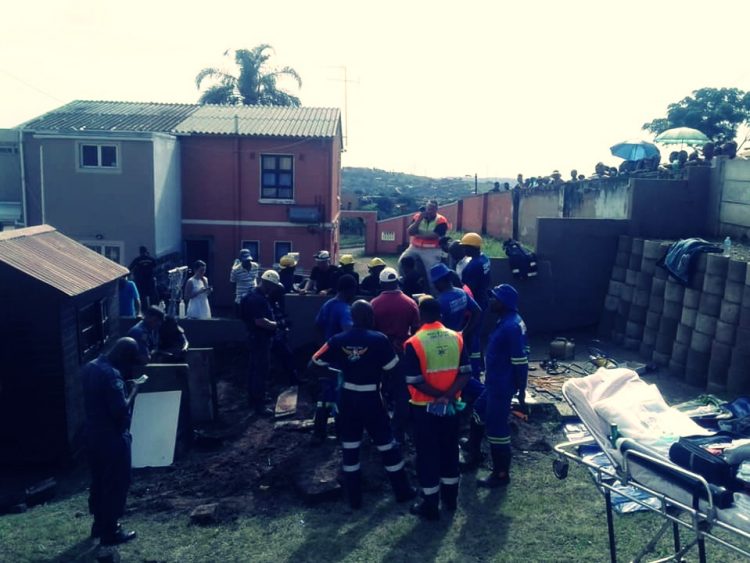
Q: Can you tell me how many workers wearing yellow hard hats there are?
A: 4